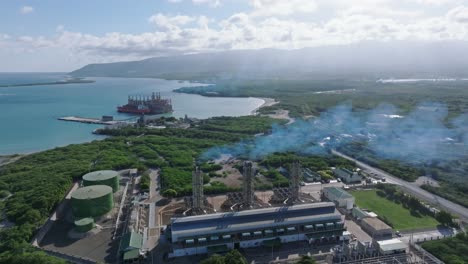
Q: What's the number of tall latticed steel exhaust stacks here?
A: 3